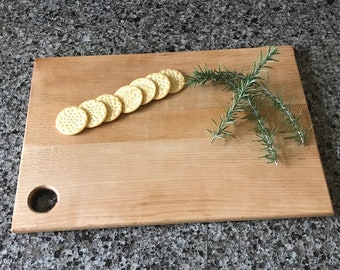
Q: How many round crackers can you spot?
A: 7